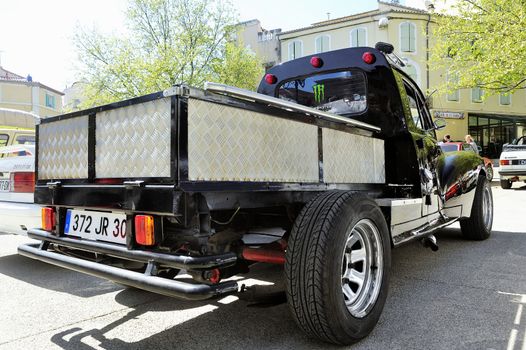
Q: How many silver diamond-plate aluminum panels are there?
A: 4